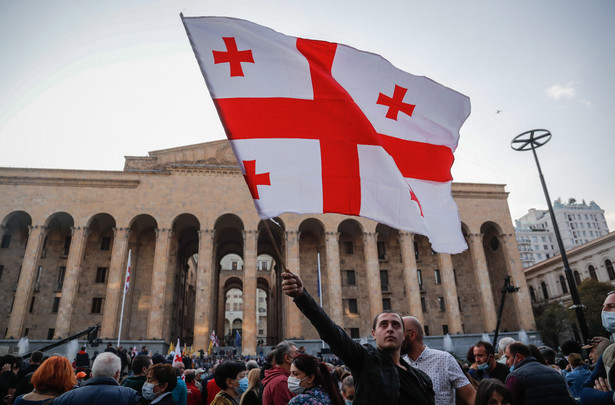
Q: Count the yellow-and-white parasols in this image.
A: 0